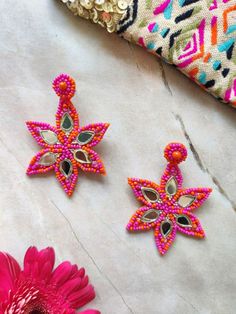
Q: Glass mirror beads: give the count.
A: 12